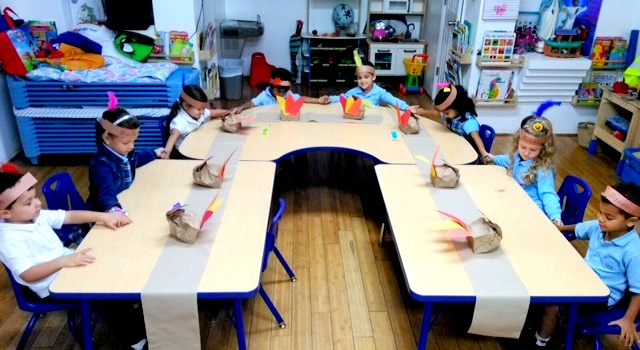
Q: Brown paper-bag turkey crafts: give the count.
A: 8